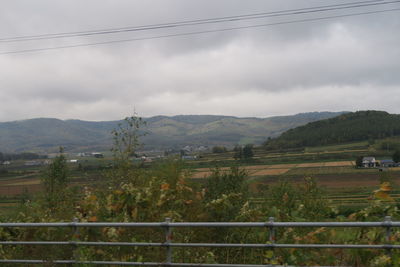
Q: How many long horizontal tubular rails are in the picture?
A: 3